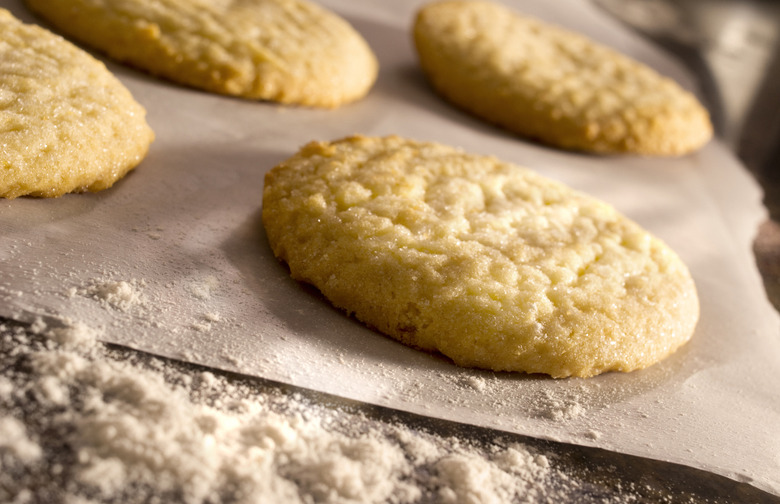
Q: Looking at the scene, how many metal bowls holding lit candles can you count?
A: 0